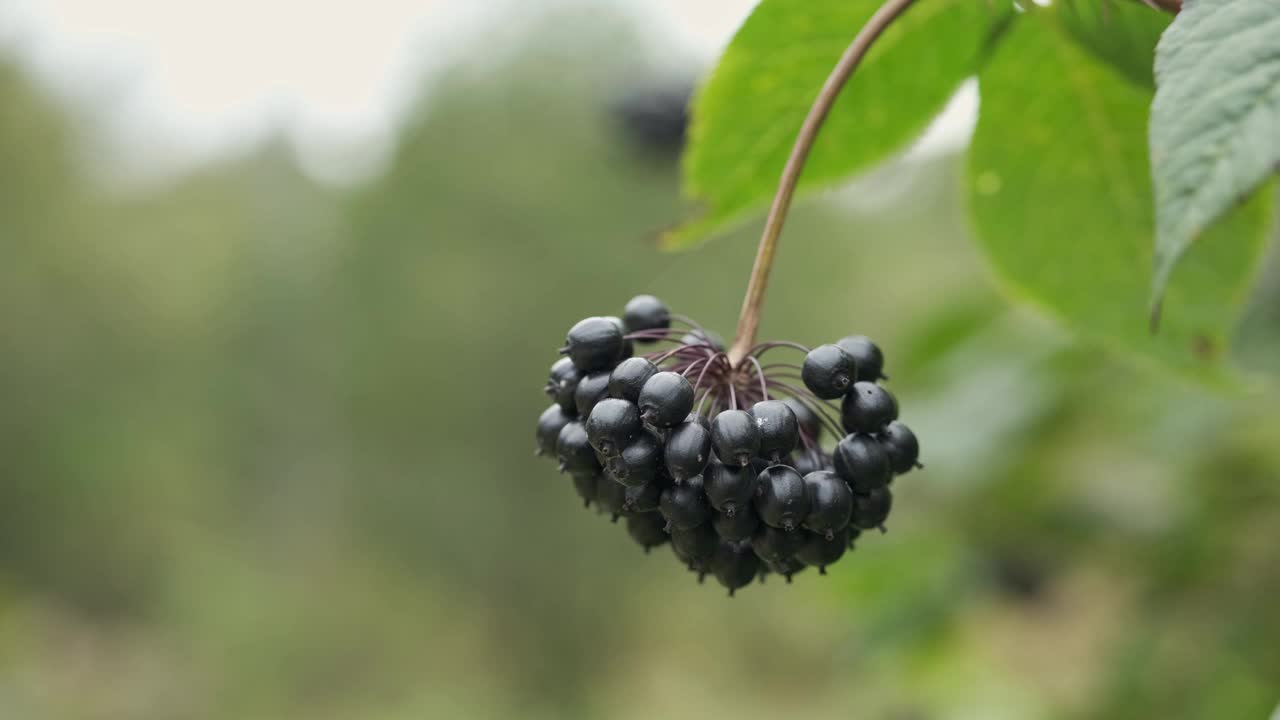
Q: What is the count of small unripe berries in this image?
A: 0